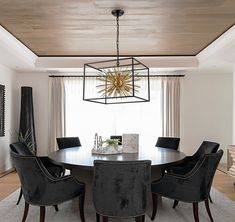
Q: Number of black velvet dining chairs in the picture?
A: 8